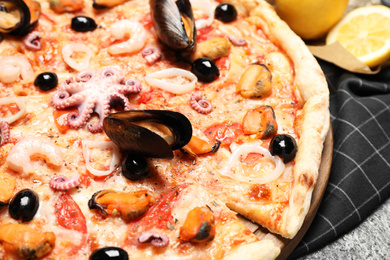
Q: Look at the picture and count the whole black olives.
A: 8